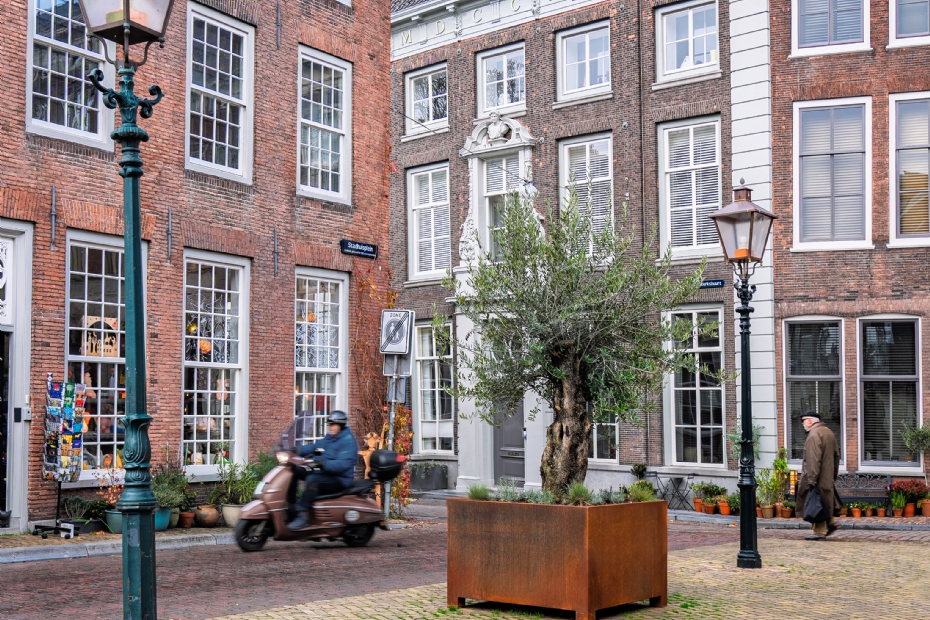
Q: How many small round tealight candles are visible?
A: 0